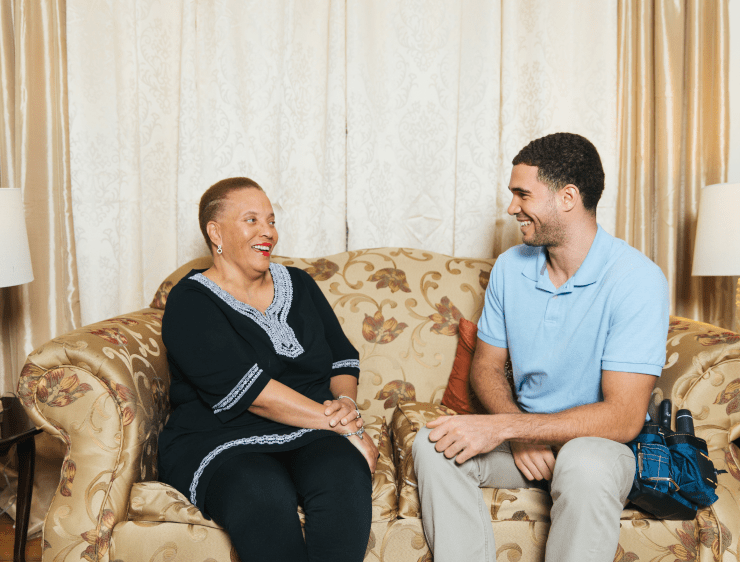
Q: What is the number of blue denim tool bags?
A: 1